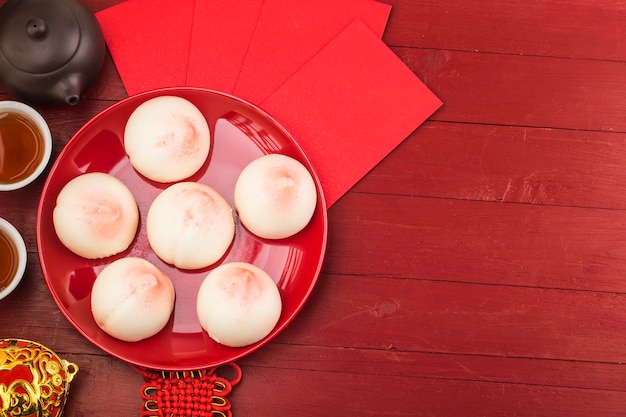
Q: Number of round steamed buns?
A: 6